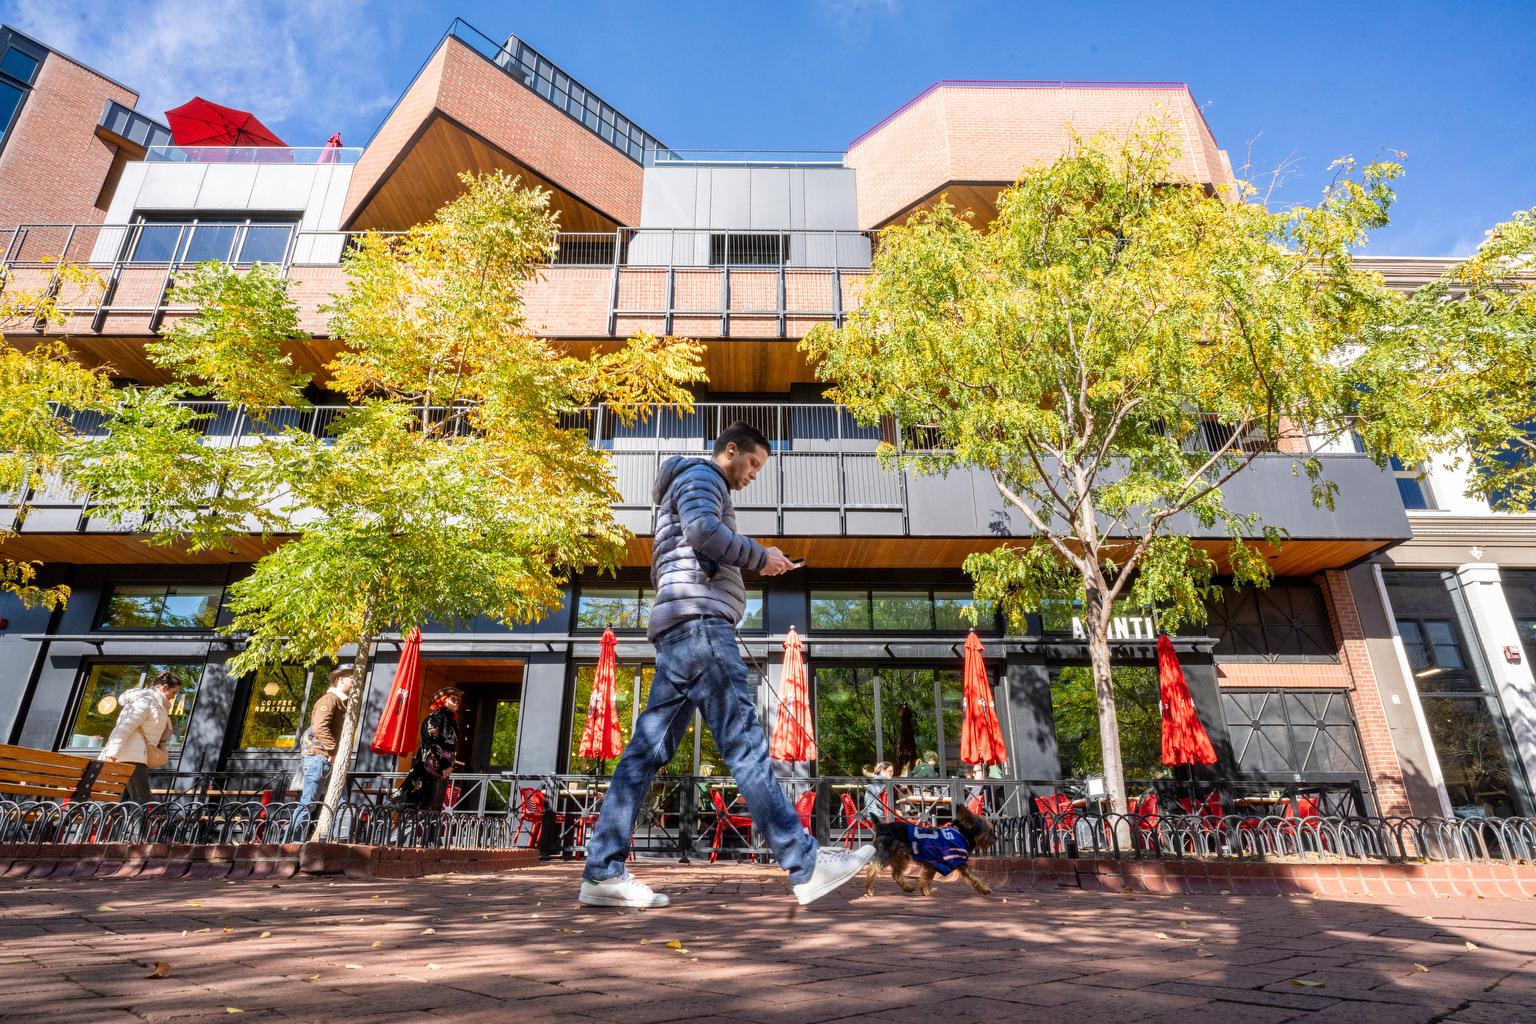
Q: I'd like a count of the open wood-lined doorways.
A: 1